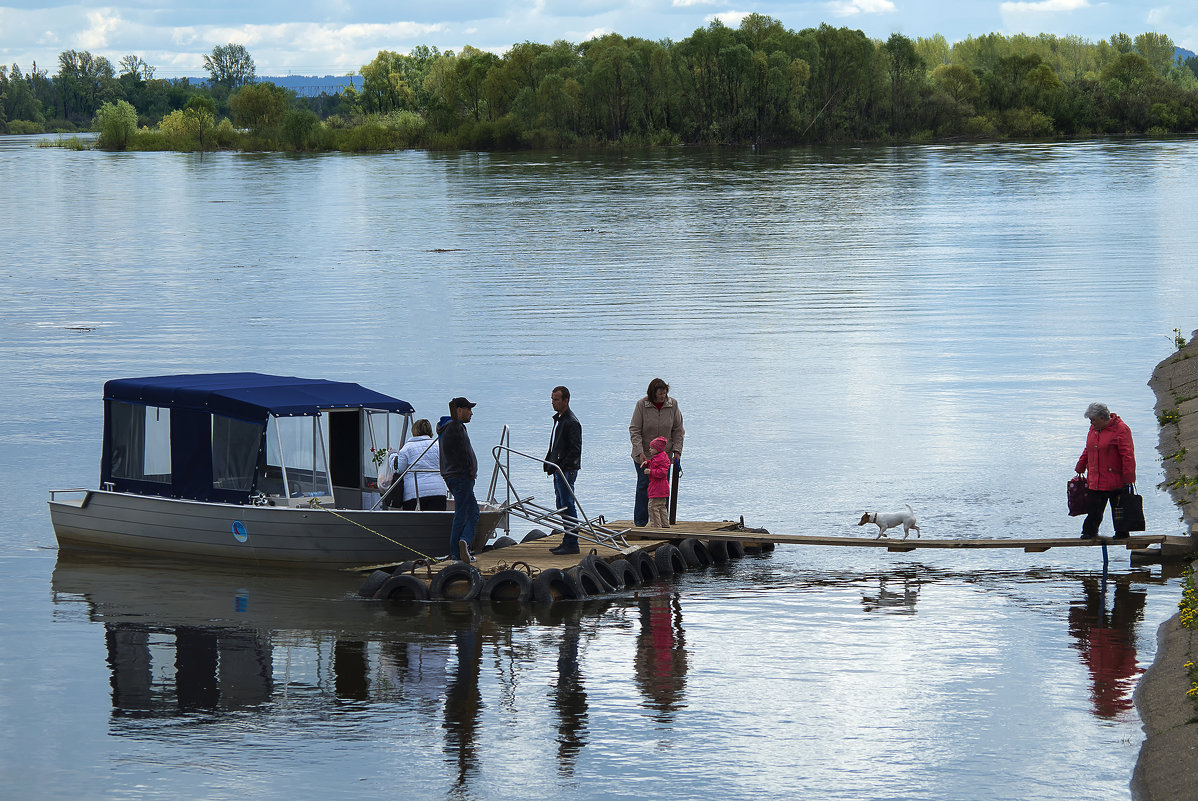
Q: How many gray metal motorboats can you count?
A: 1